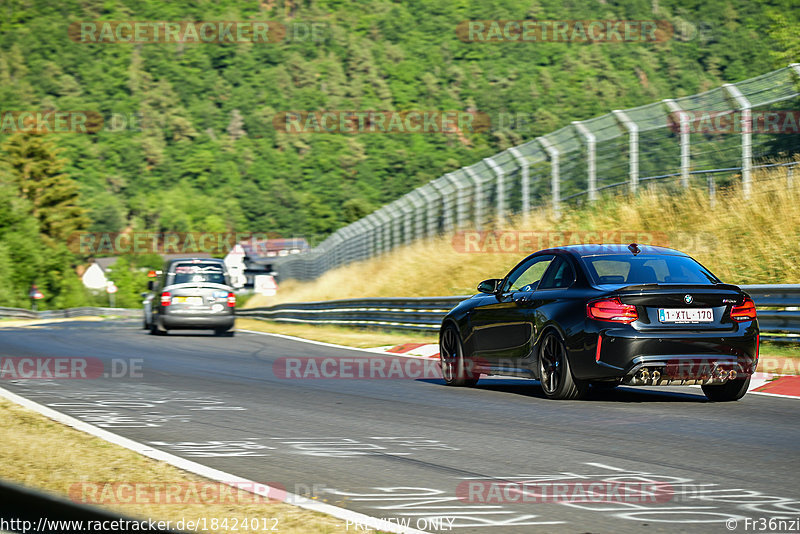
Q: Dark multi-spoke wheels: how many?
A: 2